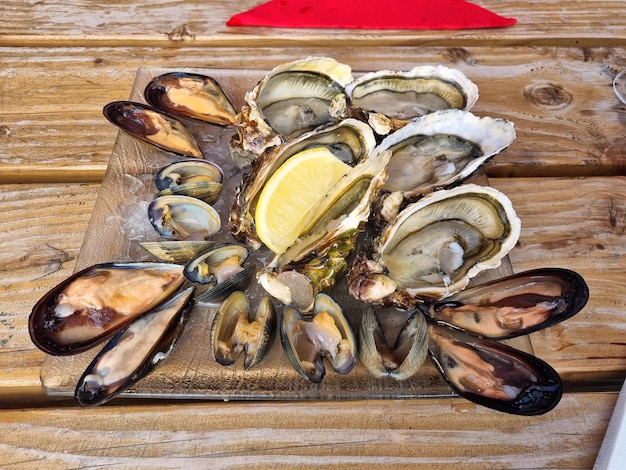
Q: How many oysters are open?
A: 6